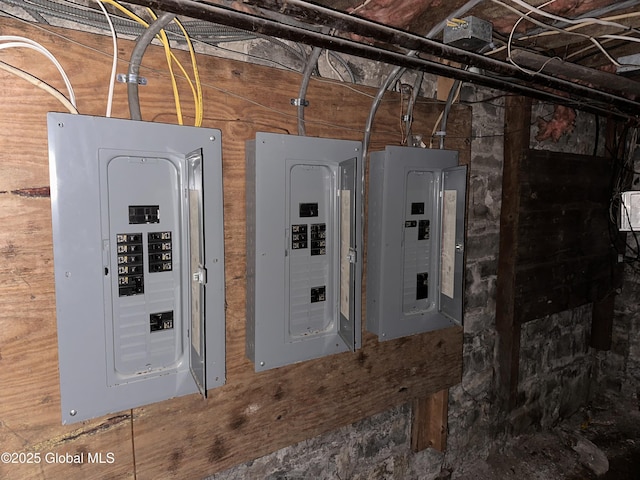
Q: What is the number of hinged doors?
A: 3